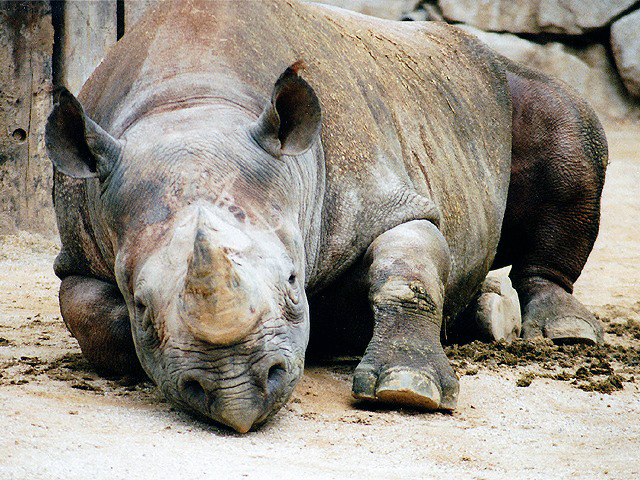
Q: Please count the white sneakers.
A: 0